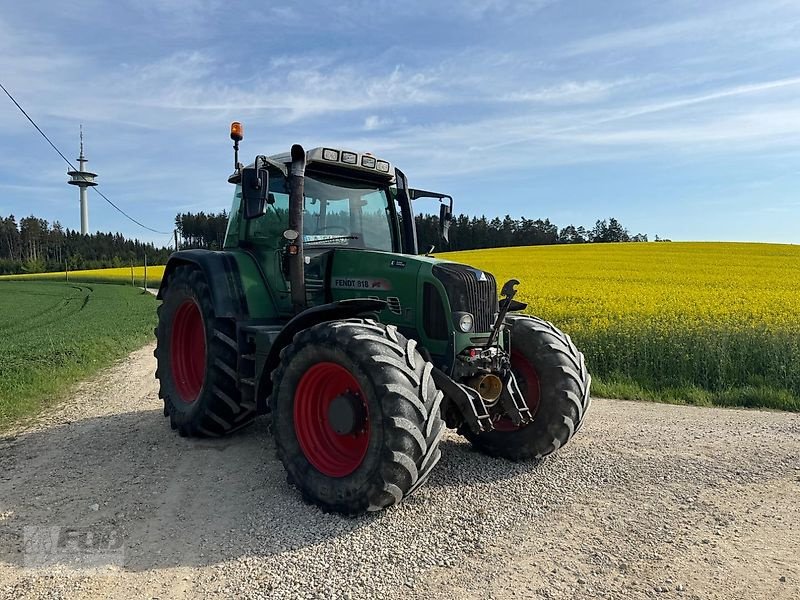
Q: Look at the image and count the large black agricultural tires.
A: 3